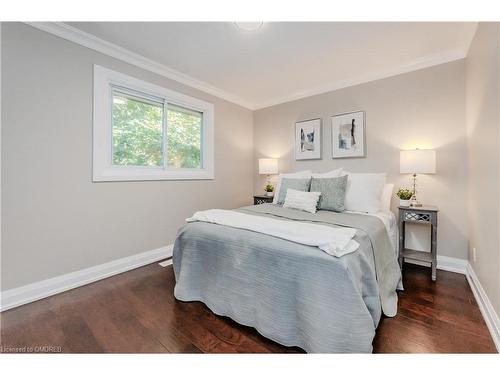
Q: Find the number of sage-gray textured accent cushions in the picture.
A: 2